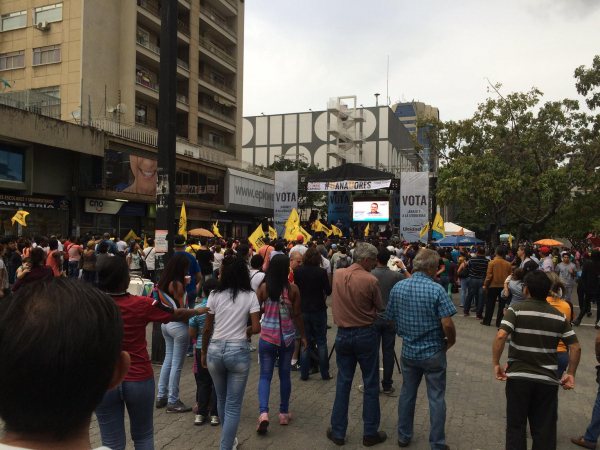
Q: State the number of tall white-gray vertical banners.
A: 2